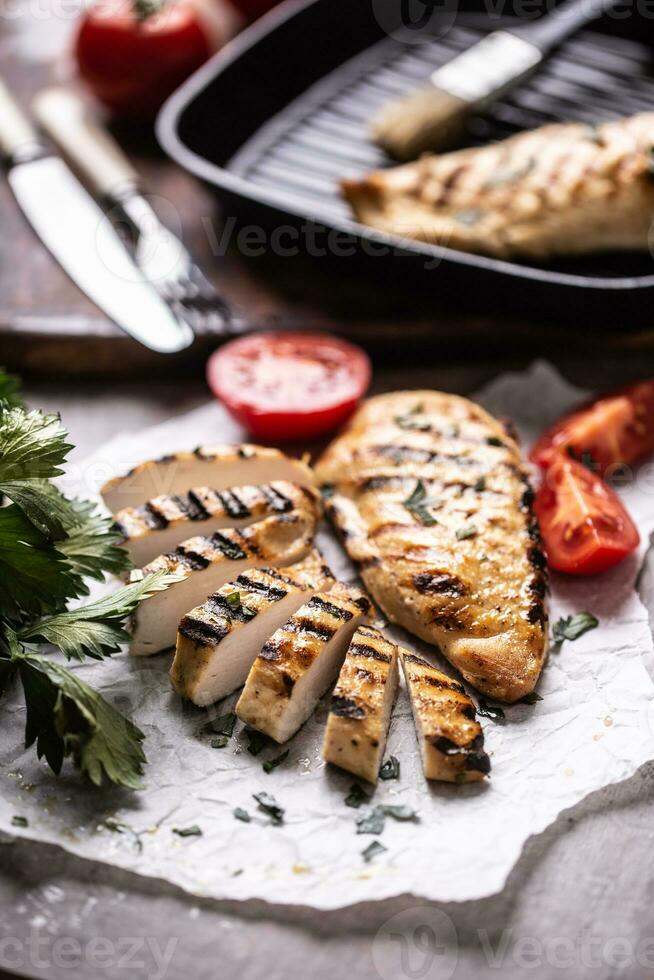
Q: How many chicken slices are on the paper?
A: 7